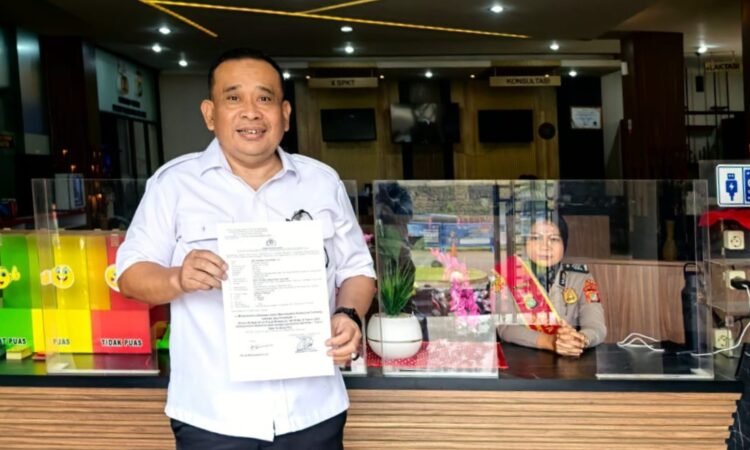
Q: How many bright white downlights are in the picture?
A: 11